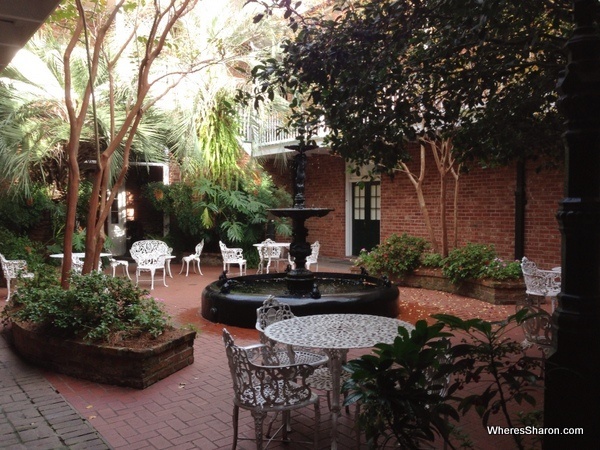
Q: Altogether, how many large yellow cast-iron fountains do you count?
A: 0